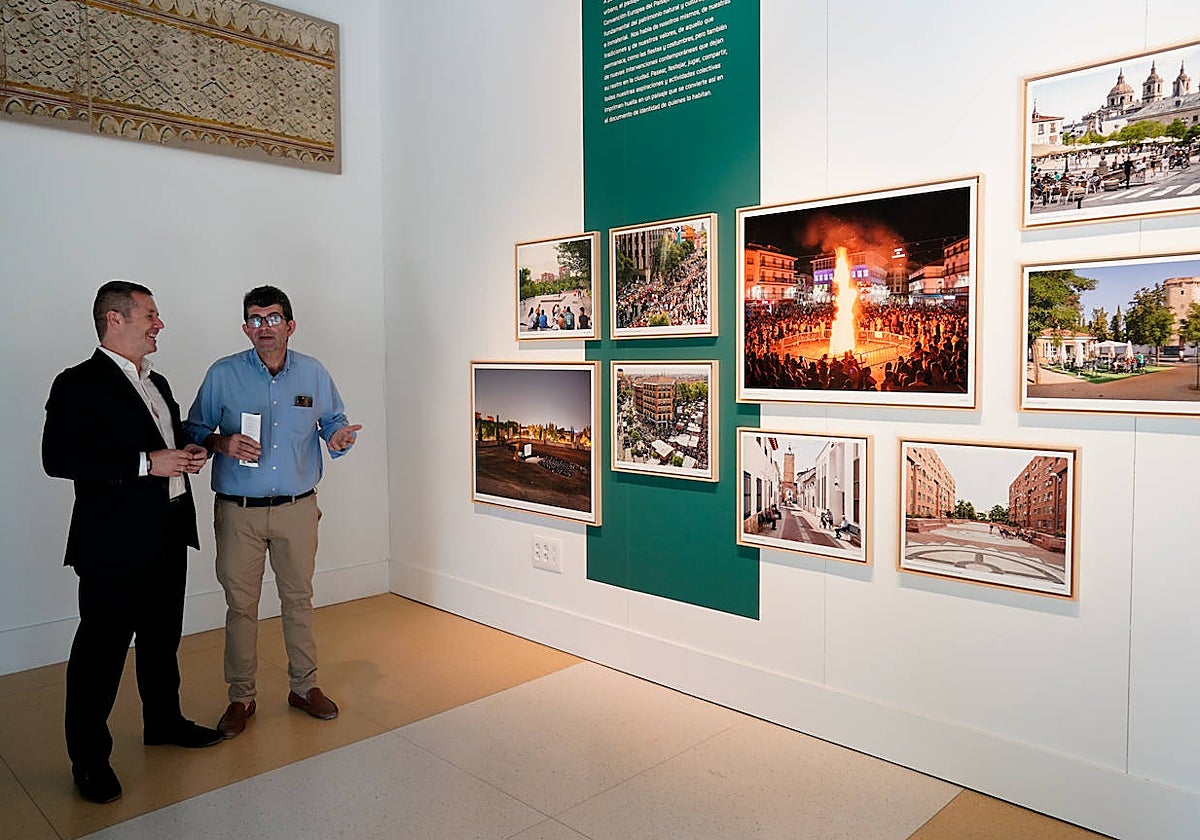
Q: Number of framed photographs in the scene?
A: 9